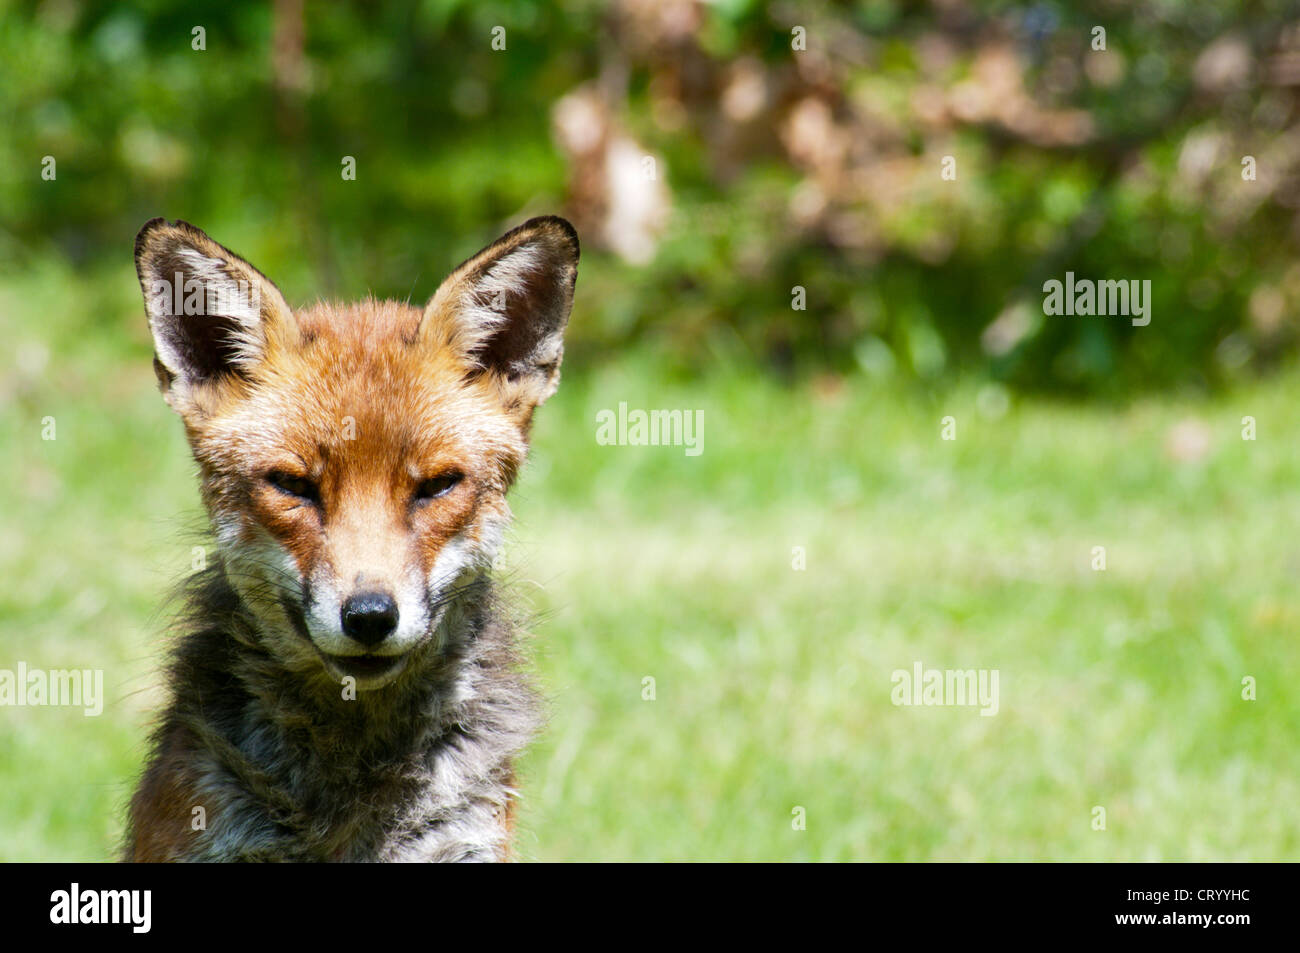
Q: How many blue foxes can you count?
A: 0